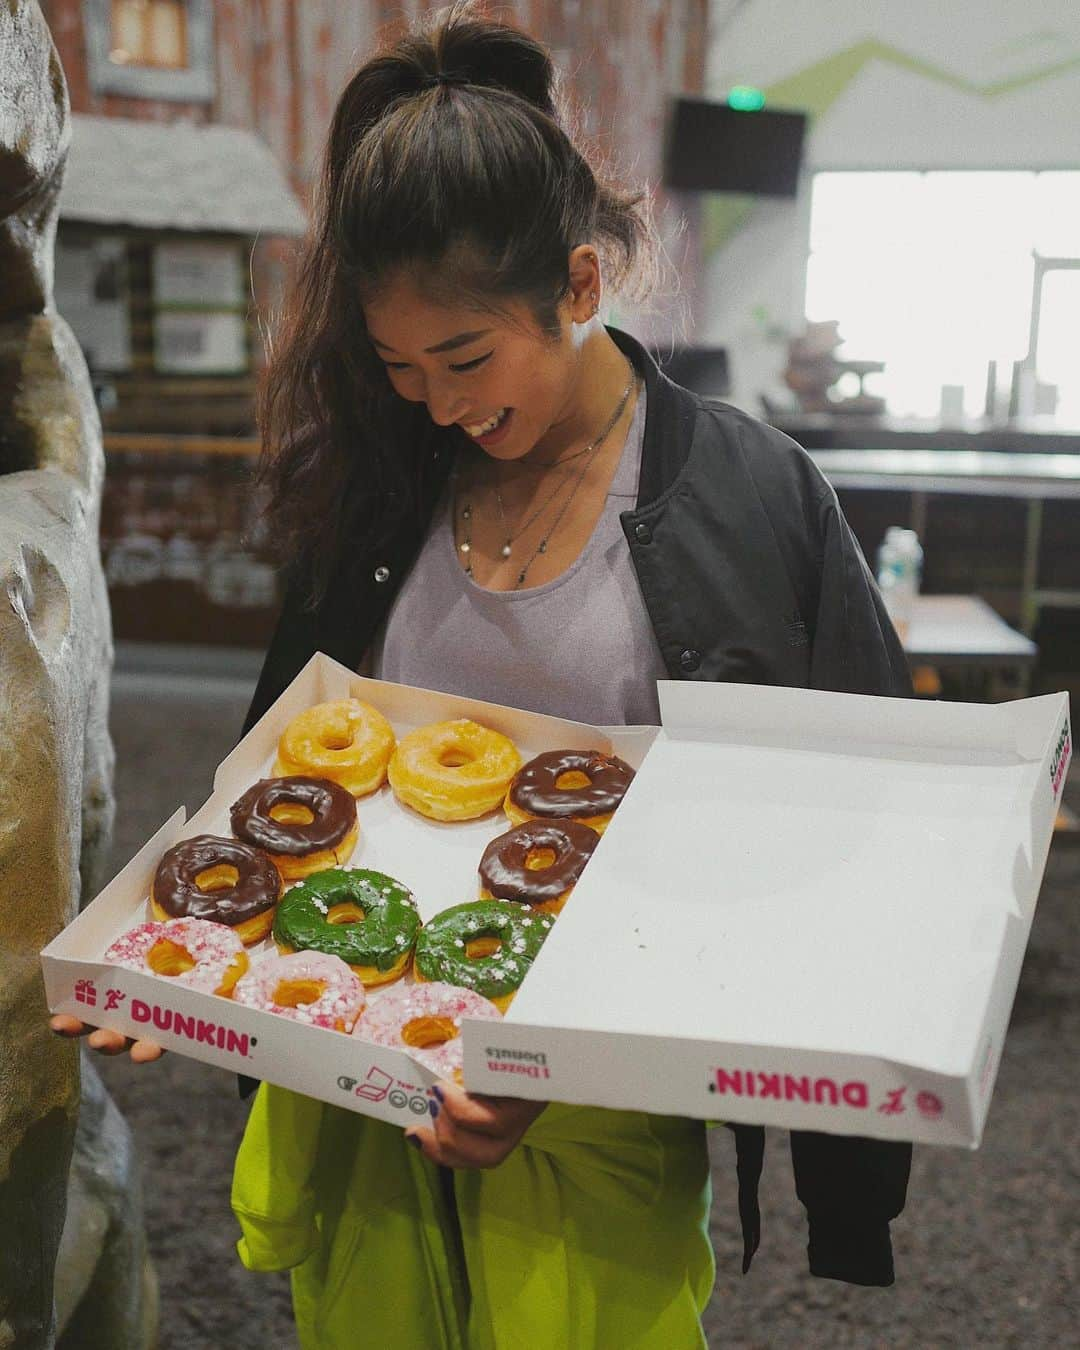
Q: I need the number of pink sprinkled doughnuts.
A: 3